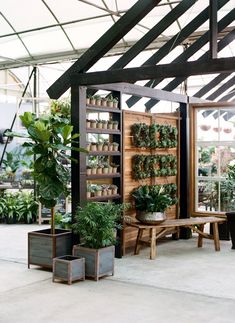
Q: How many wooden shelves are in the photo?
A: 5